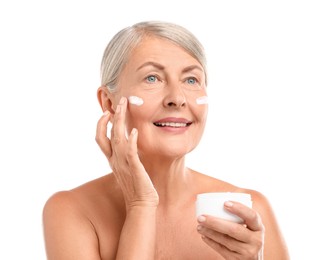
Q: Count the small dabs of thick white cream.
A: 2